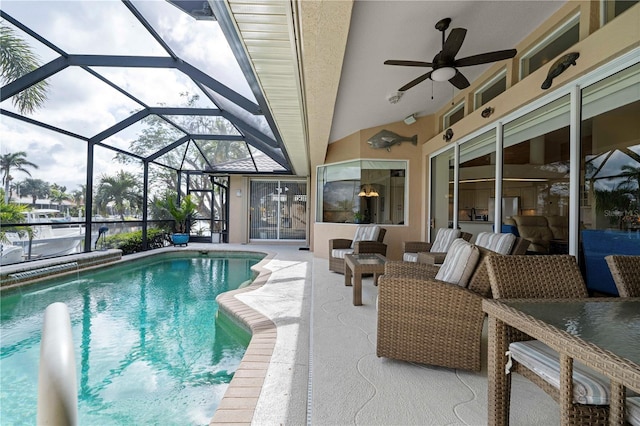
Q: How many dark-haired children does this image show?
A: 0